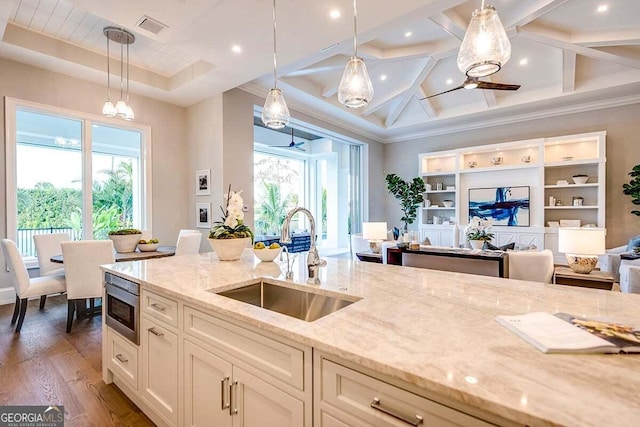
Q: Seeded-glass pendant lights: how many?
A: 3